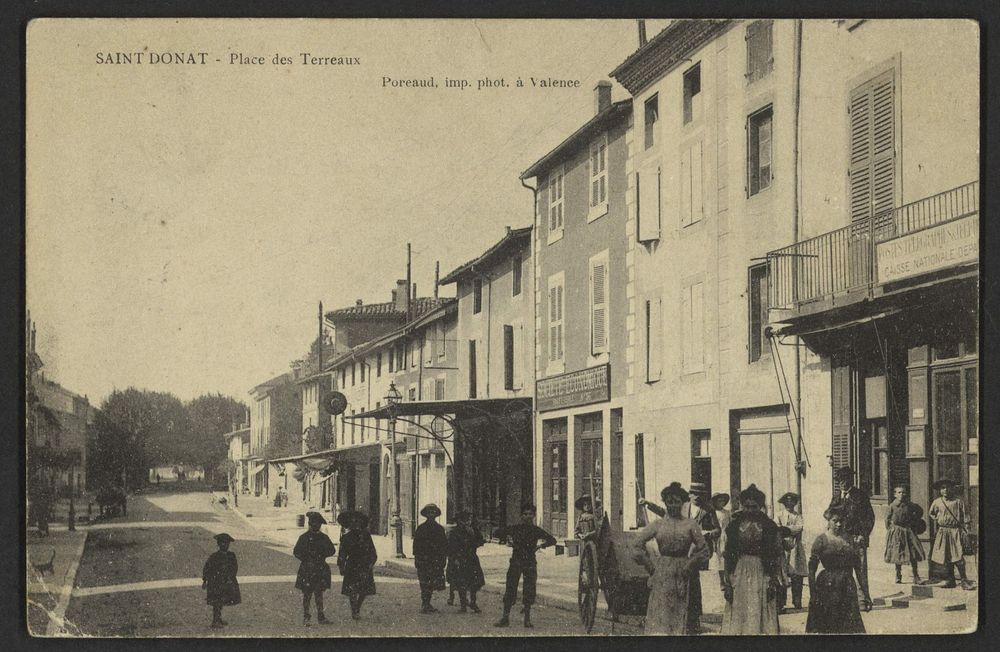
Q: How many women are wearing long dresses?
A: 3